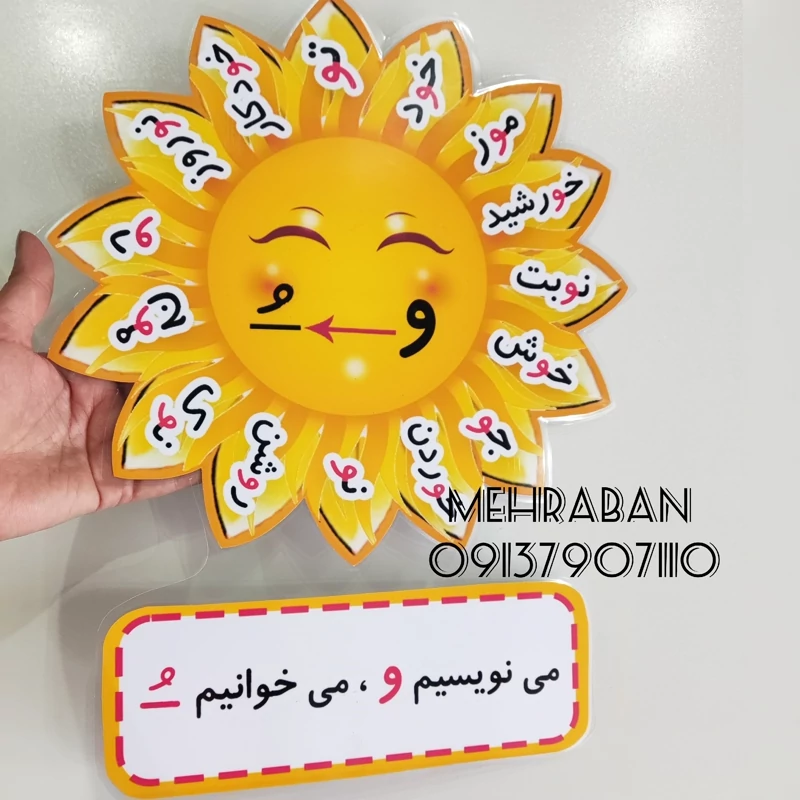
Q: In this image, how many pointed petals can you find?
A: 15